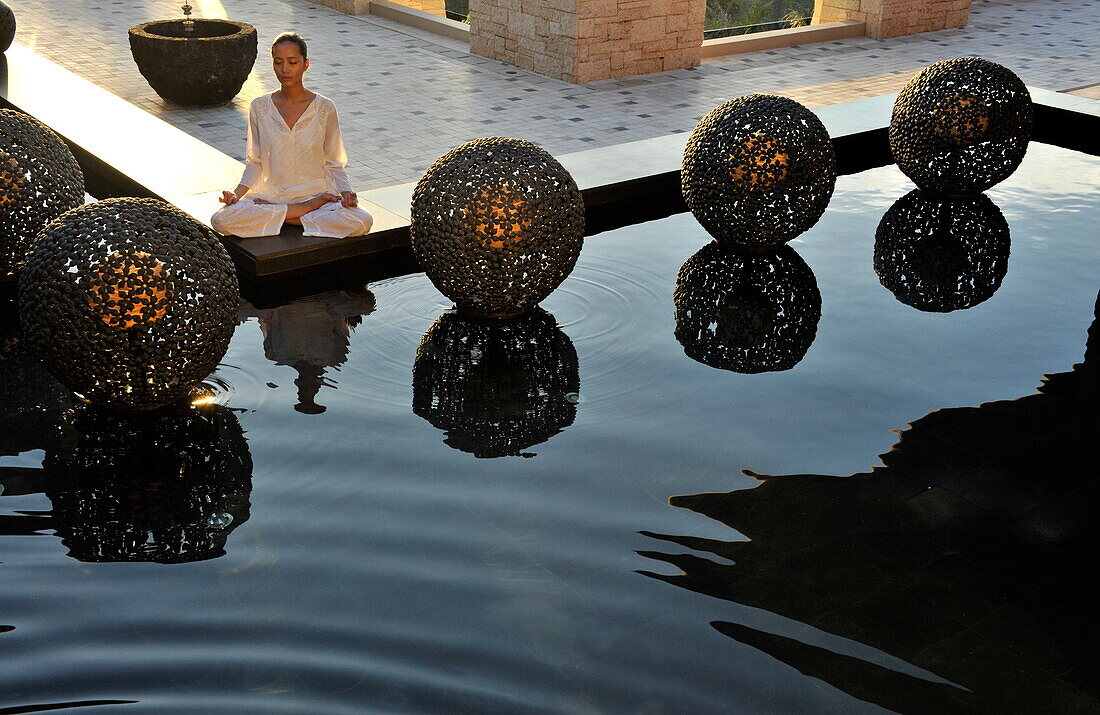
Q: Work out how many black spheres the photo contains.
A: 5